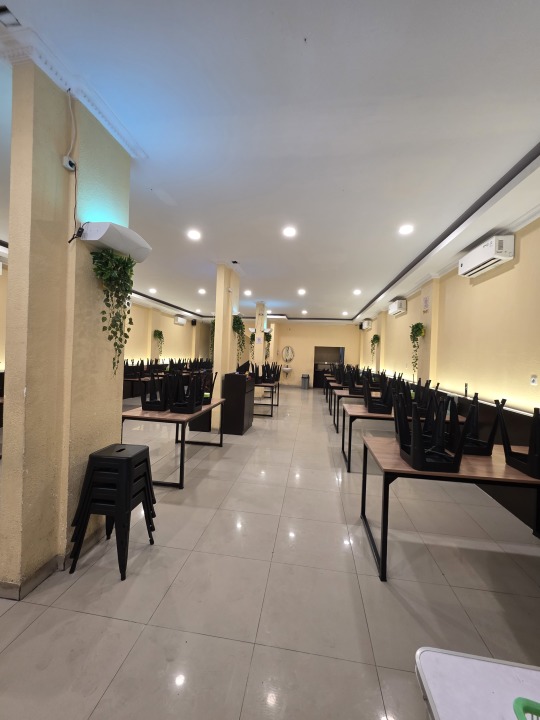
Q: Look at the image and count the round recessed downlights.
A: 12